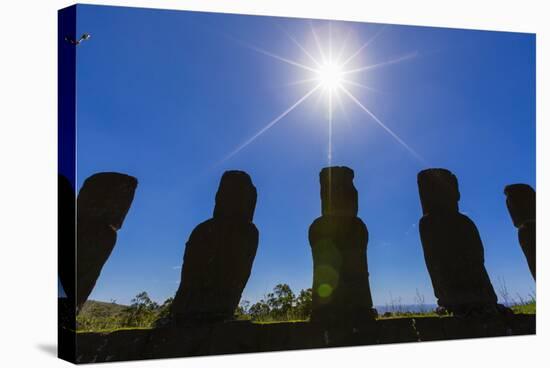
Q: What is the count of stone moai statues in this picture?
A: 5